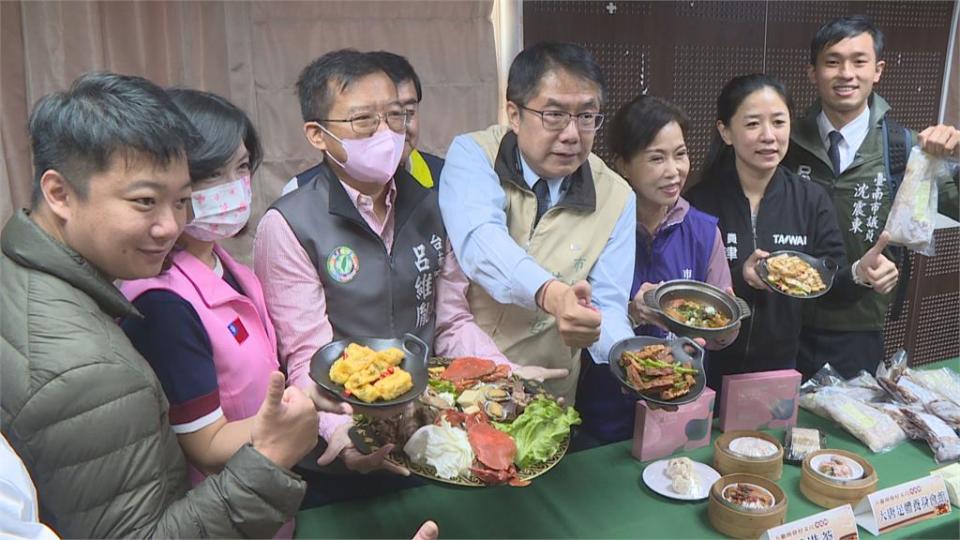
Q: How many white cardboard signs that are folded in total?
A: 2